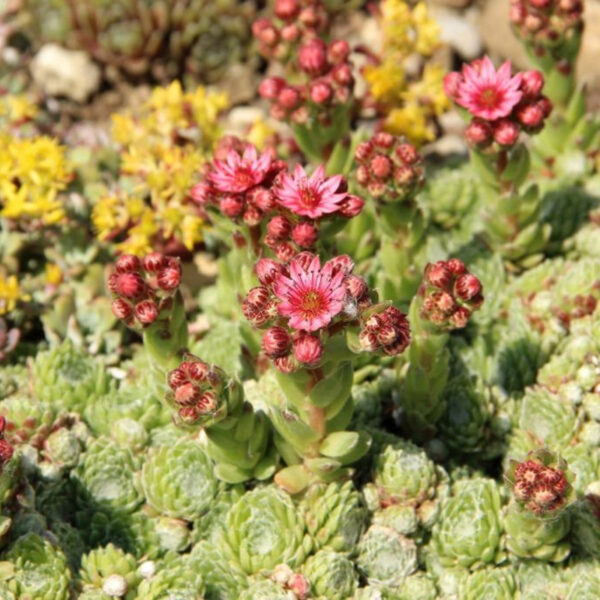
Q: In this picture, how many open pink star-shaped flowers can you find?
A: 4